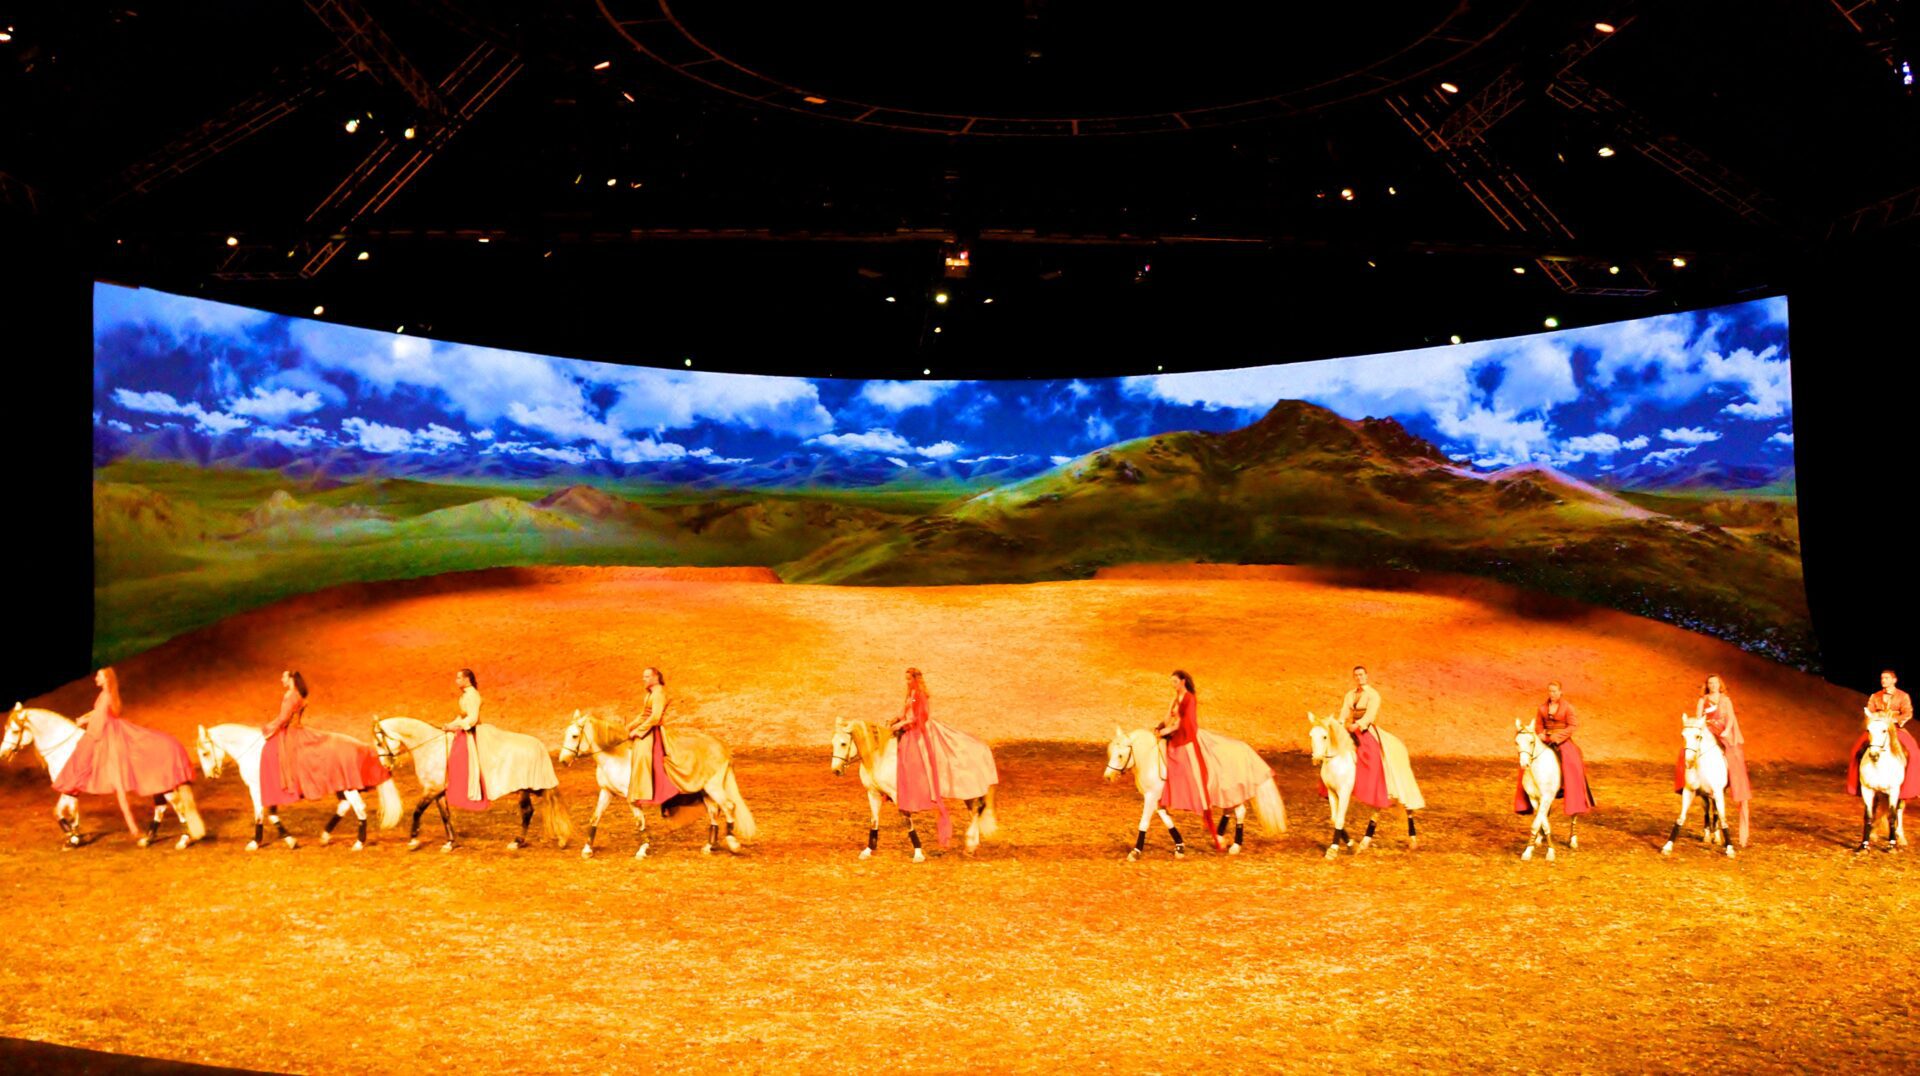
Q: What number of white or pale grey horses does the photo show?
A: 10